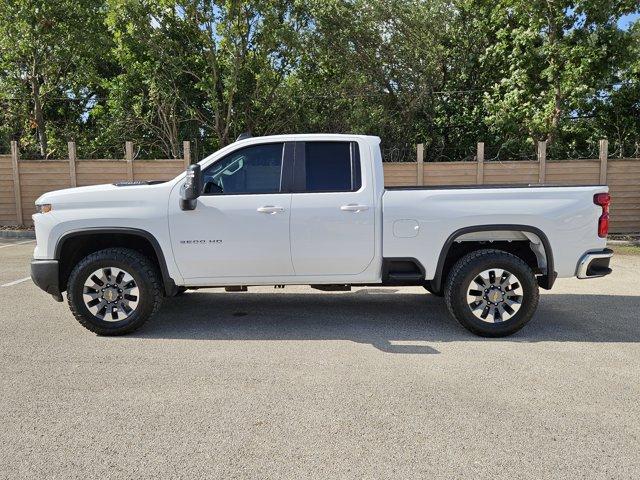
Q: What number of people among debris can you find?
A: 0